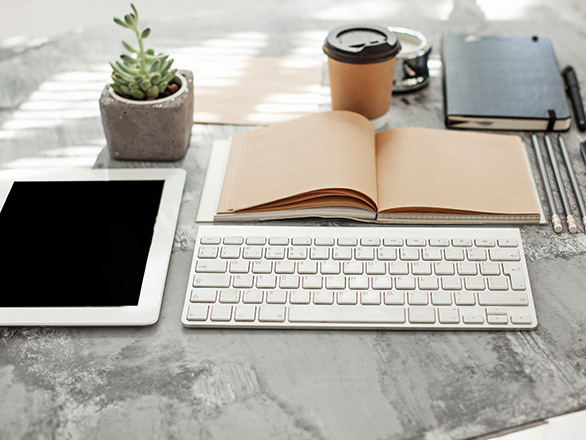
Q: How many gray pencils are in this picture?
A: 3